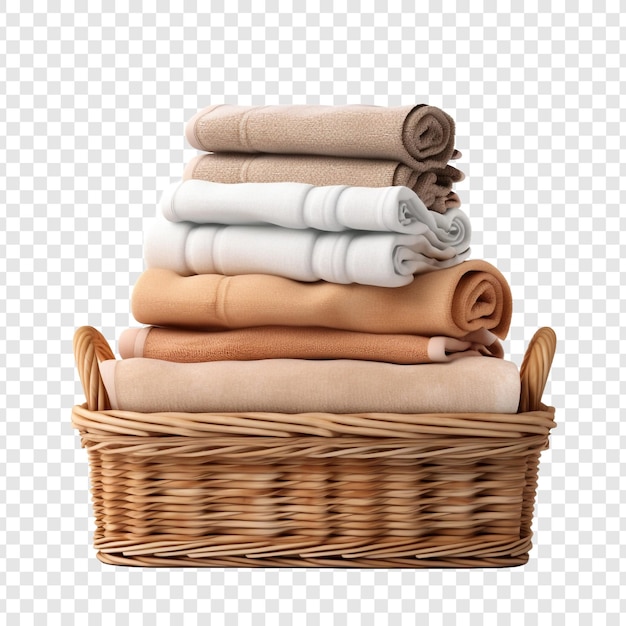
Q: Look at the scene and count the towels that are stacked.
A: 7